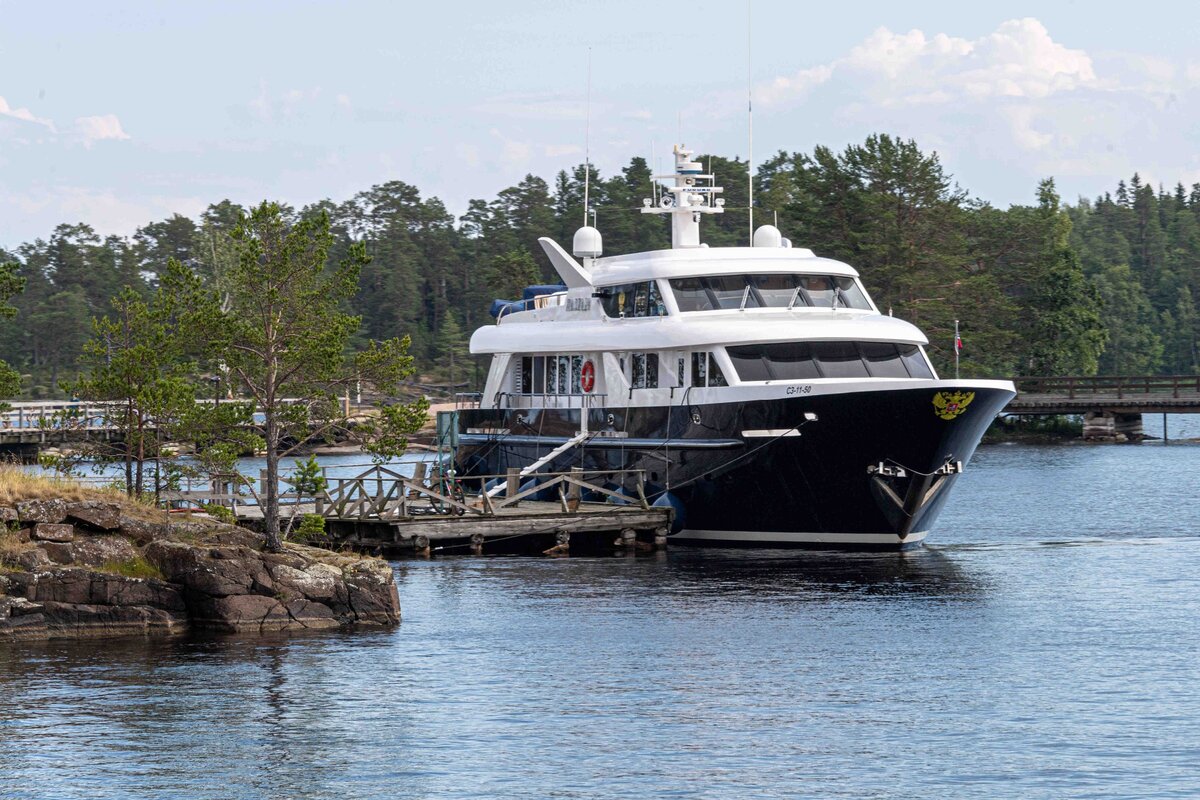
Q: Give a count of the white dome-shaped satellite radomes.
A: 2